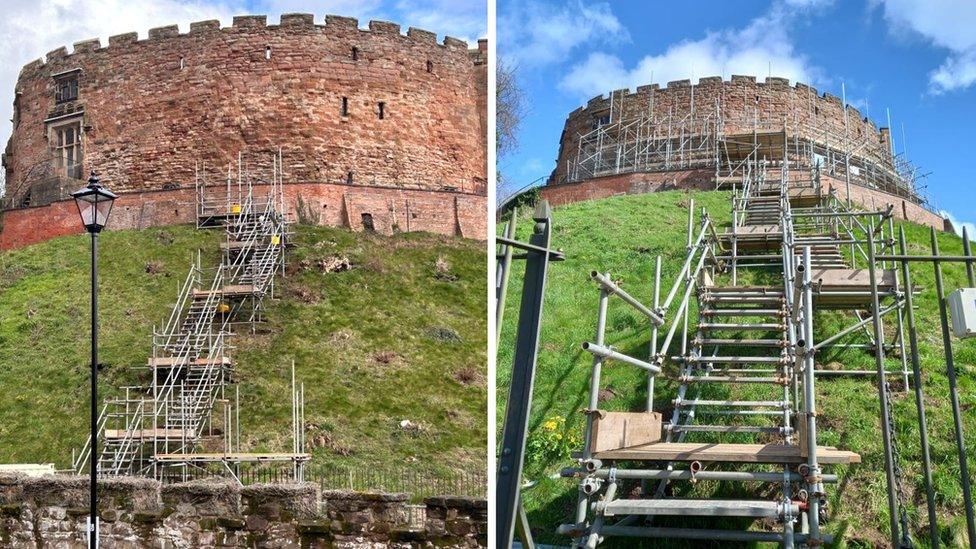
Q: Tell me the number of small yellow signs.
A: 2